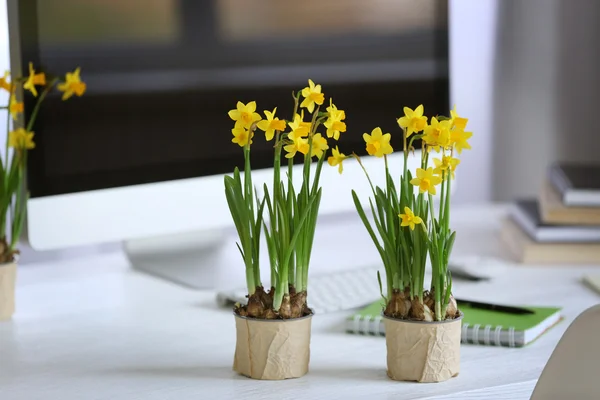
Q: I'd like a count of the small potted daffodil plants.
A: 3